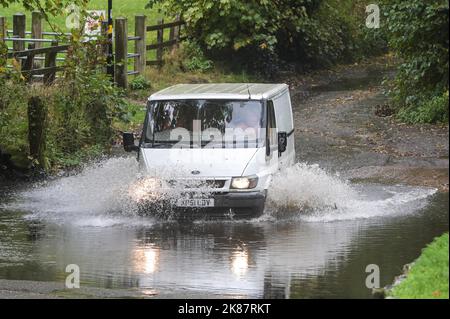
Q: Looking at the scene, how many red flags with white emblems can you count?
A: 0